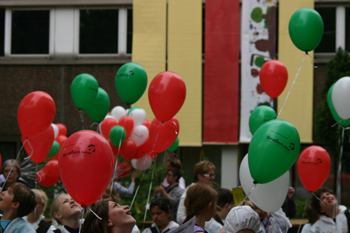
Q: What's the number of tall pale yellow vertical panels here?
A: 3